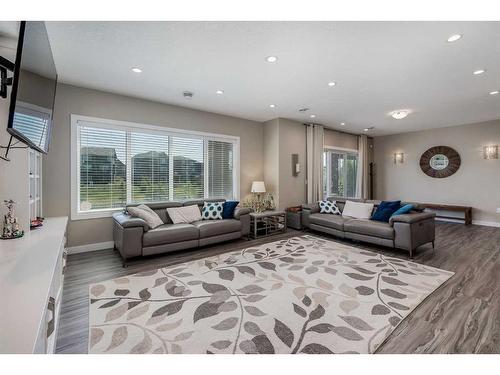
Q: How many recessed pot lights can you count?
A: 11